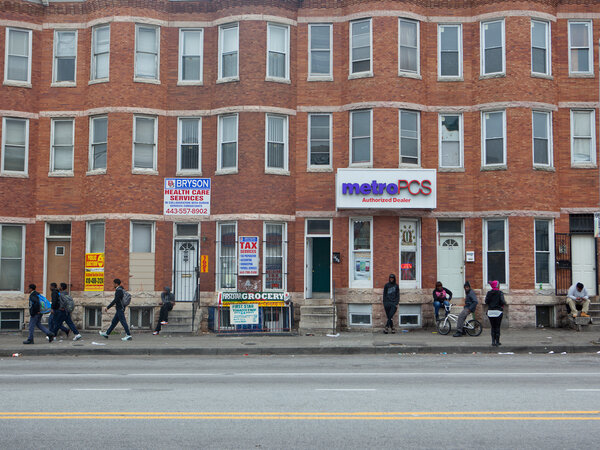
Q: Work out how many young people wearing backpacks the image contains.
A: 4